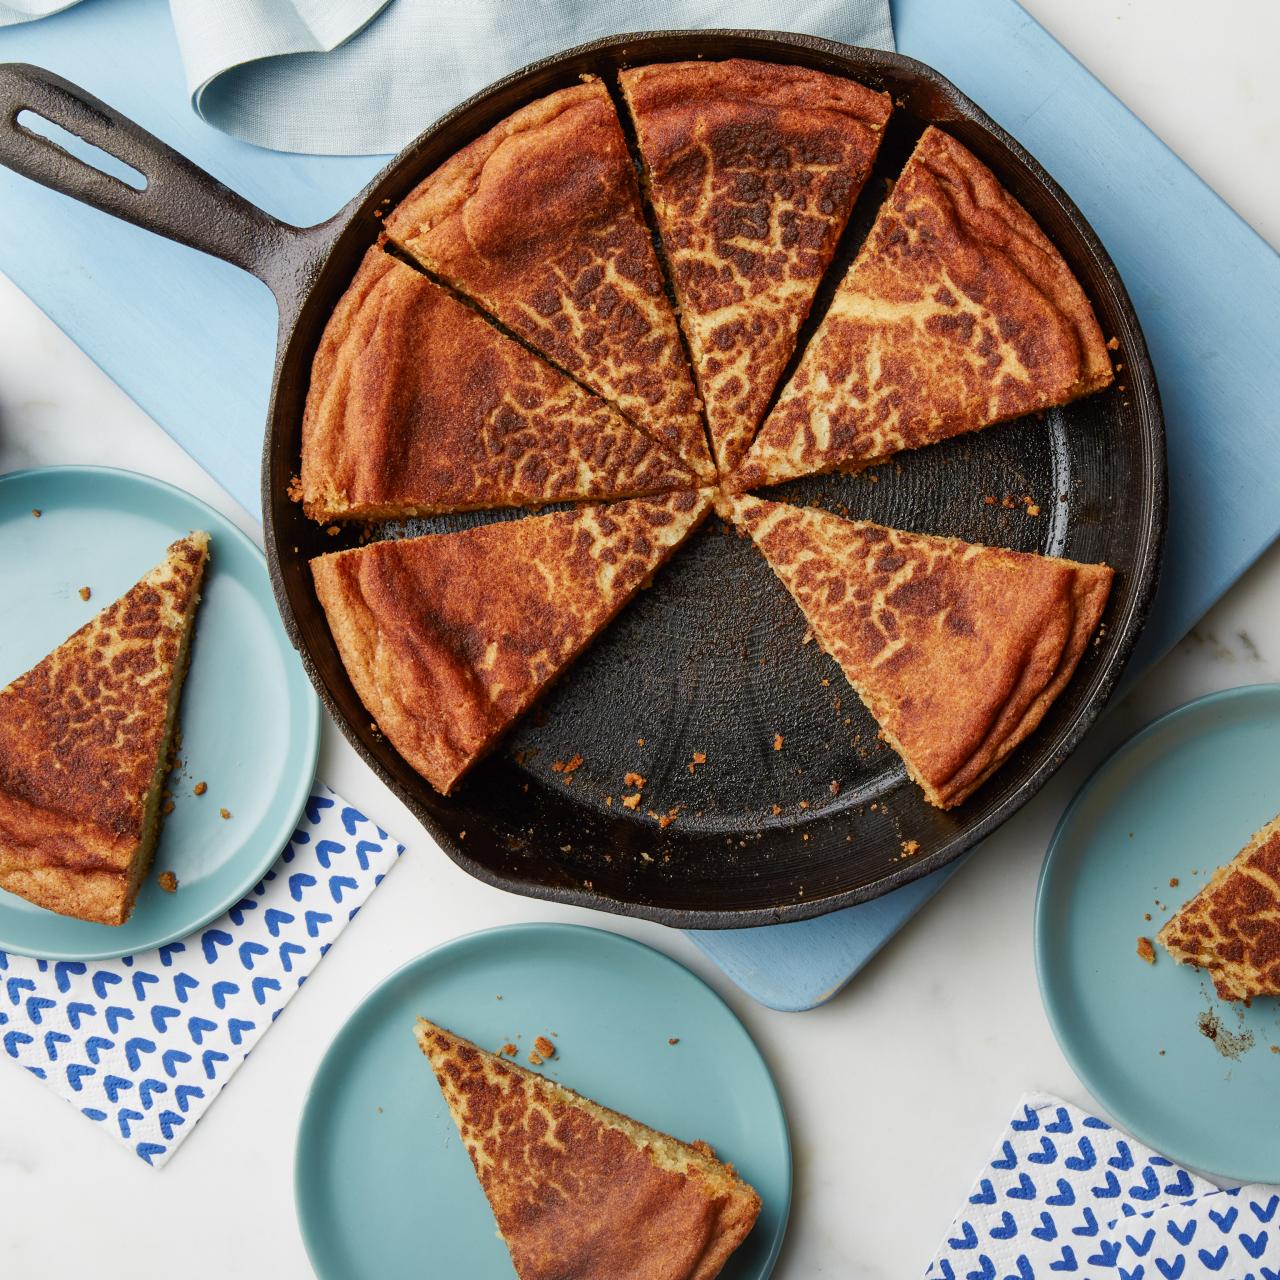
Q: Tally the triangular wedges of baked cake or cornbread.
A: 9